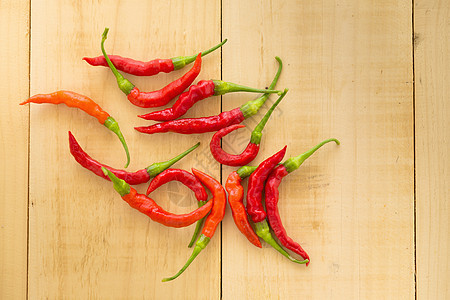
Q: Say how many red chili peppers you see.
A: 13